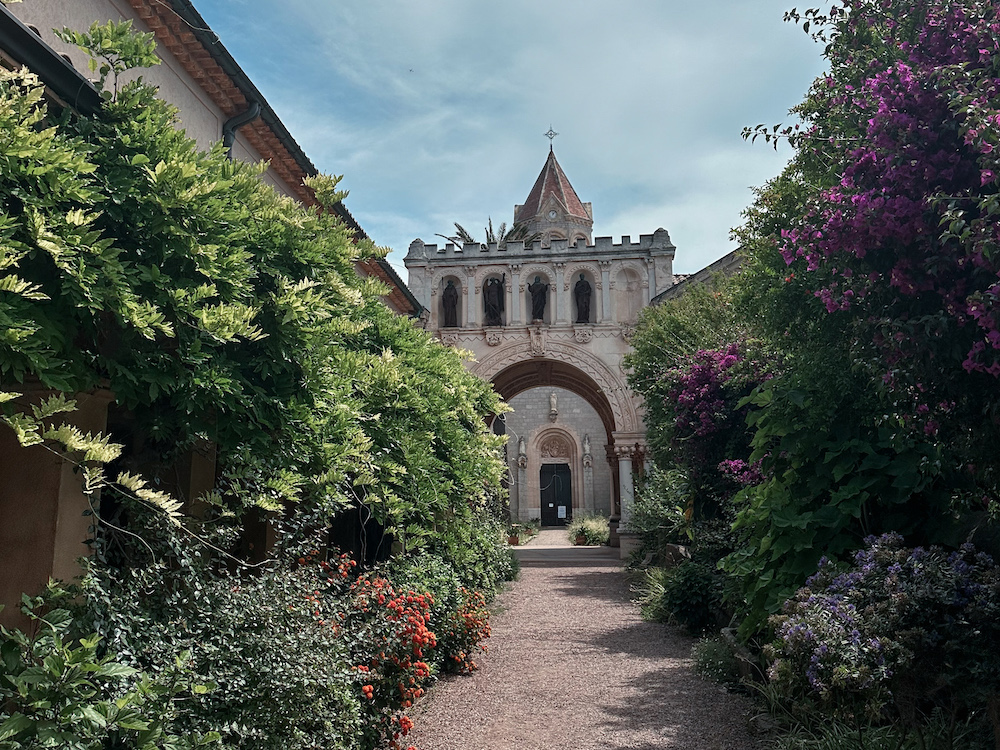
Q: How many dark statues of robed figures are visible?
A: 4